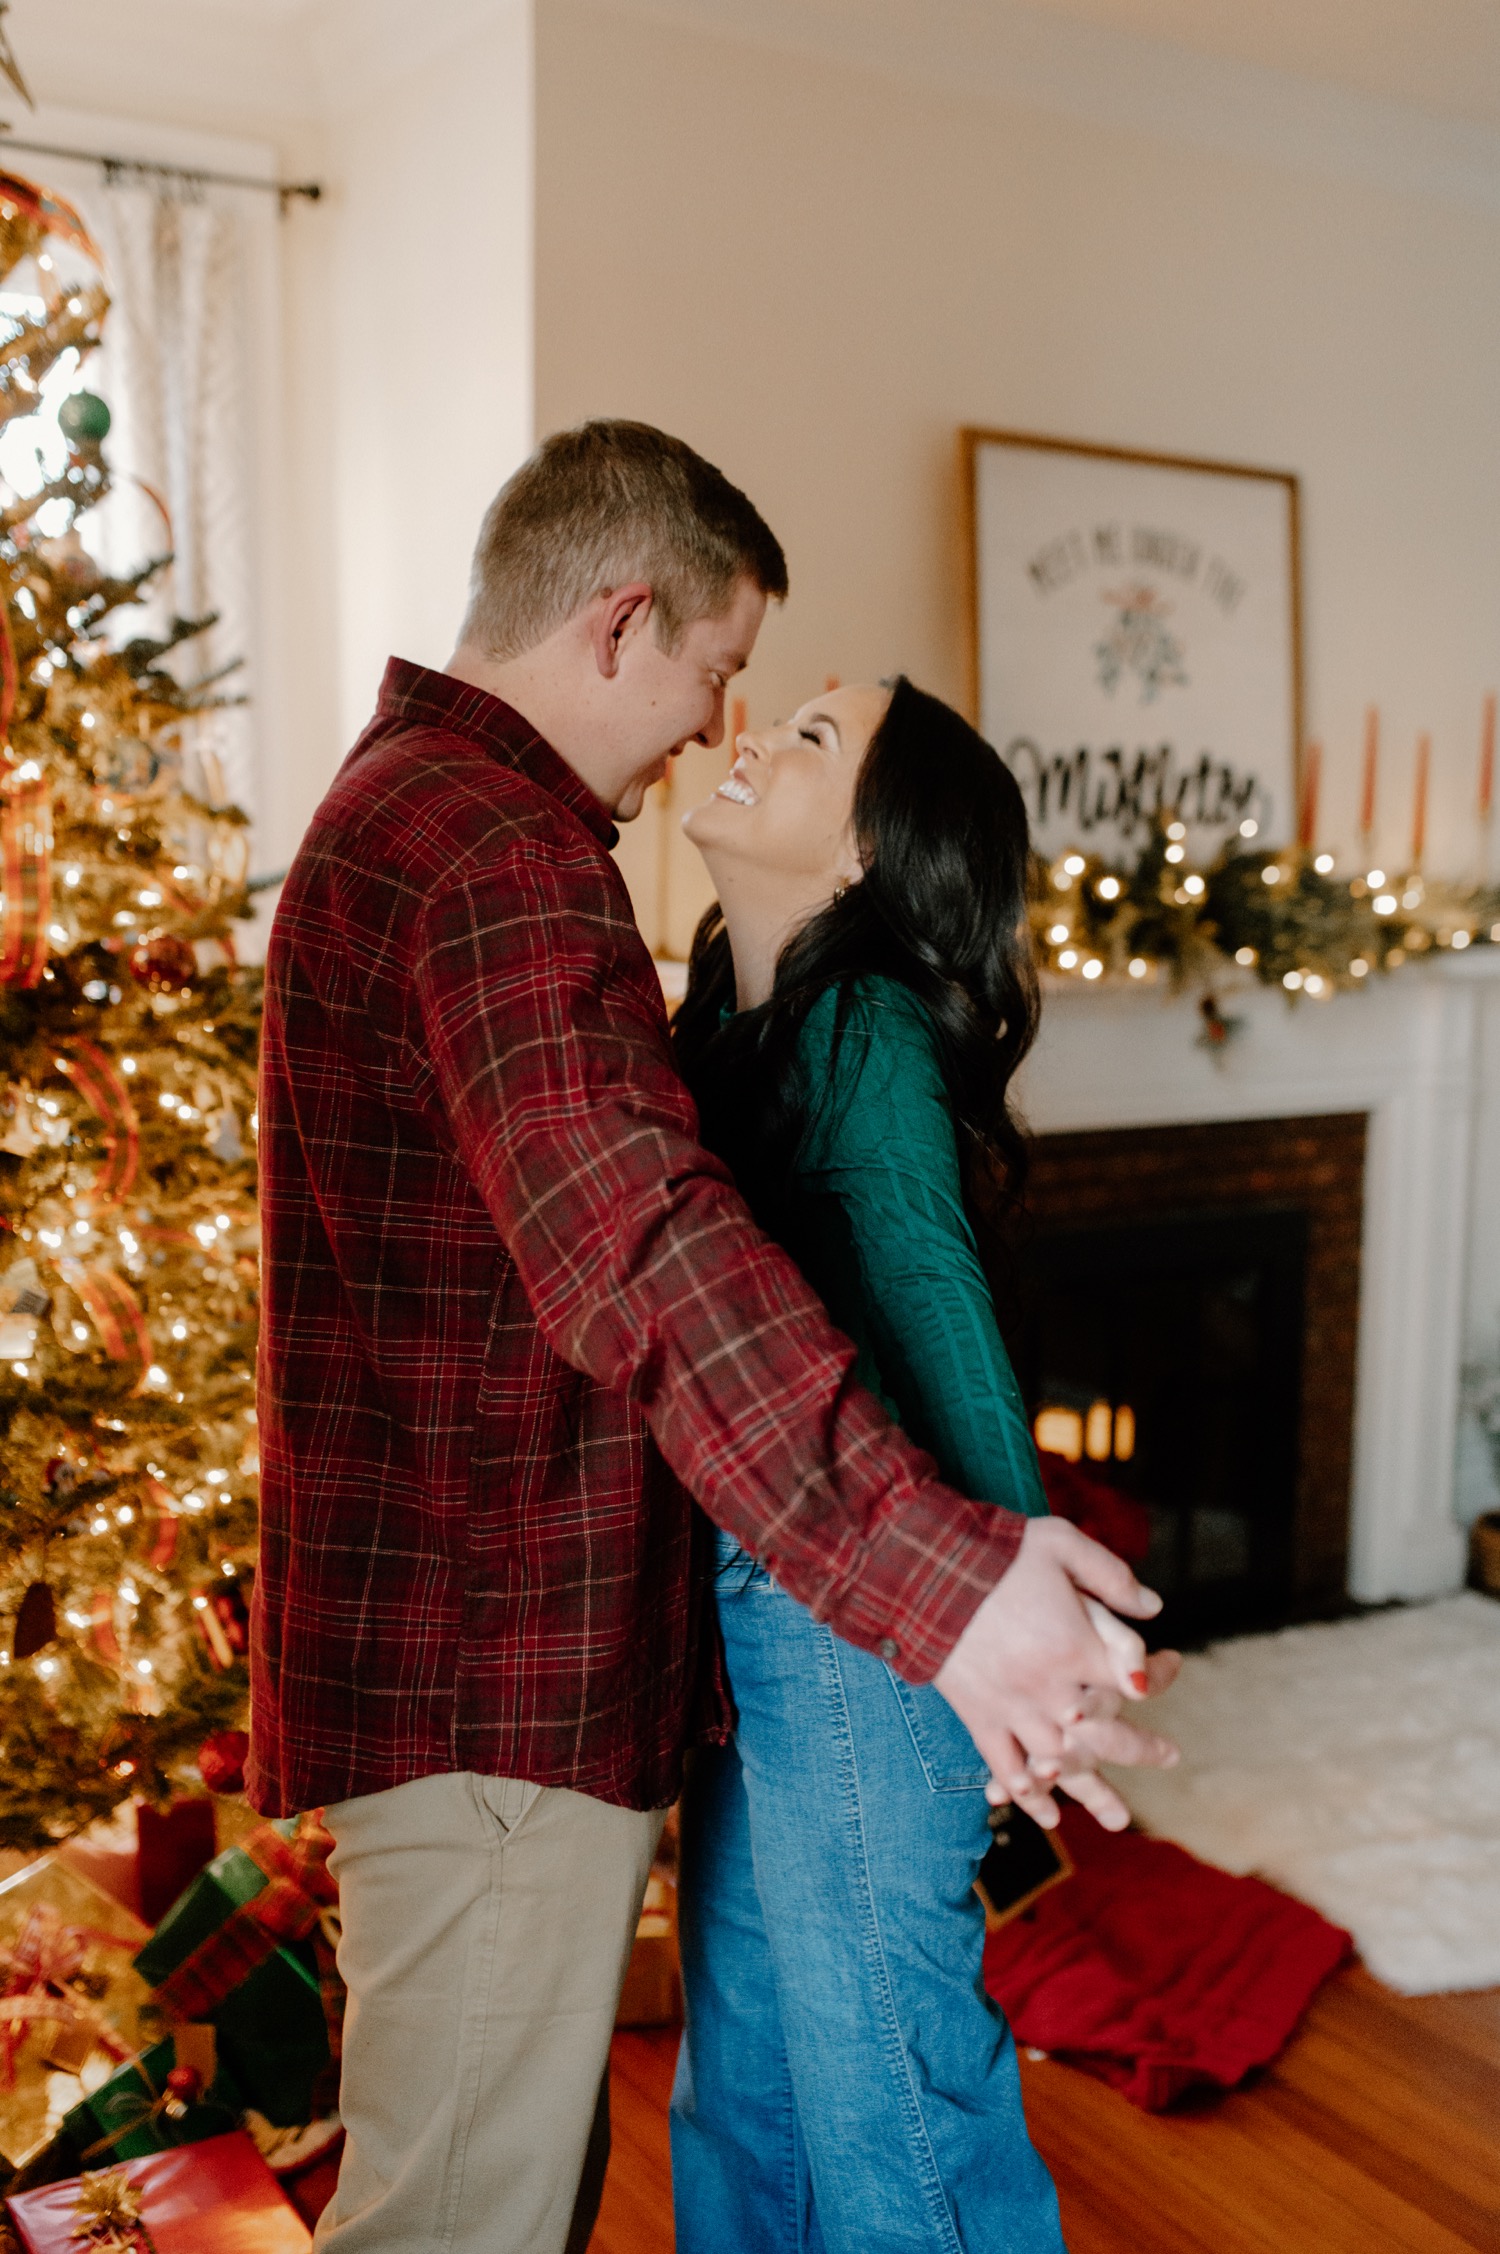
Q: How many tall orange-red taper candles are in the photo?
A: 7